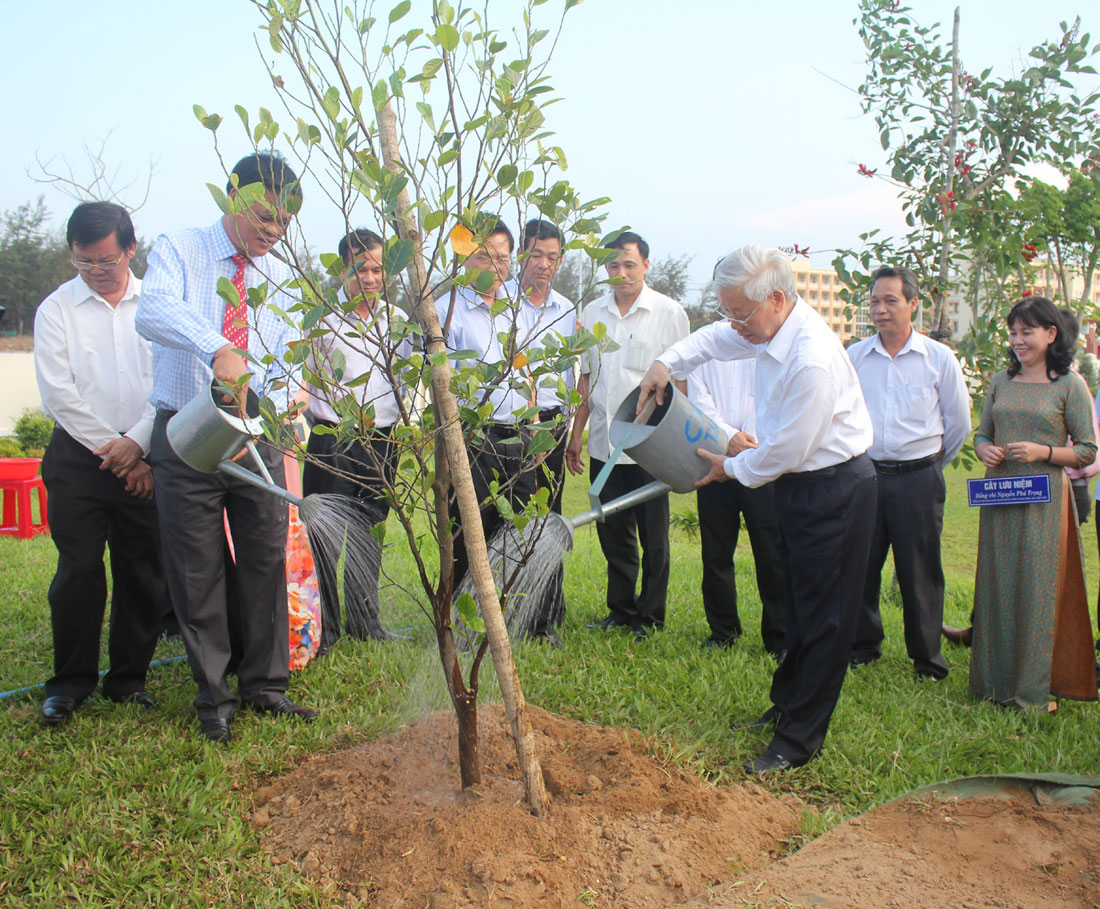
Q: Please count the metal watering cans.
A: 2